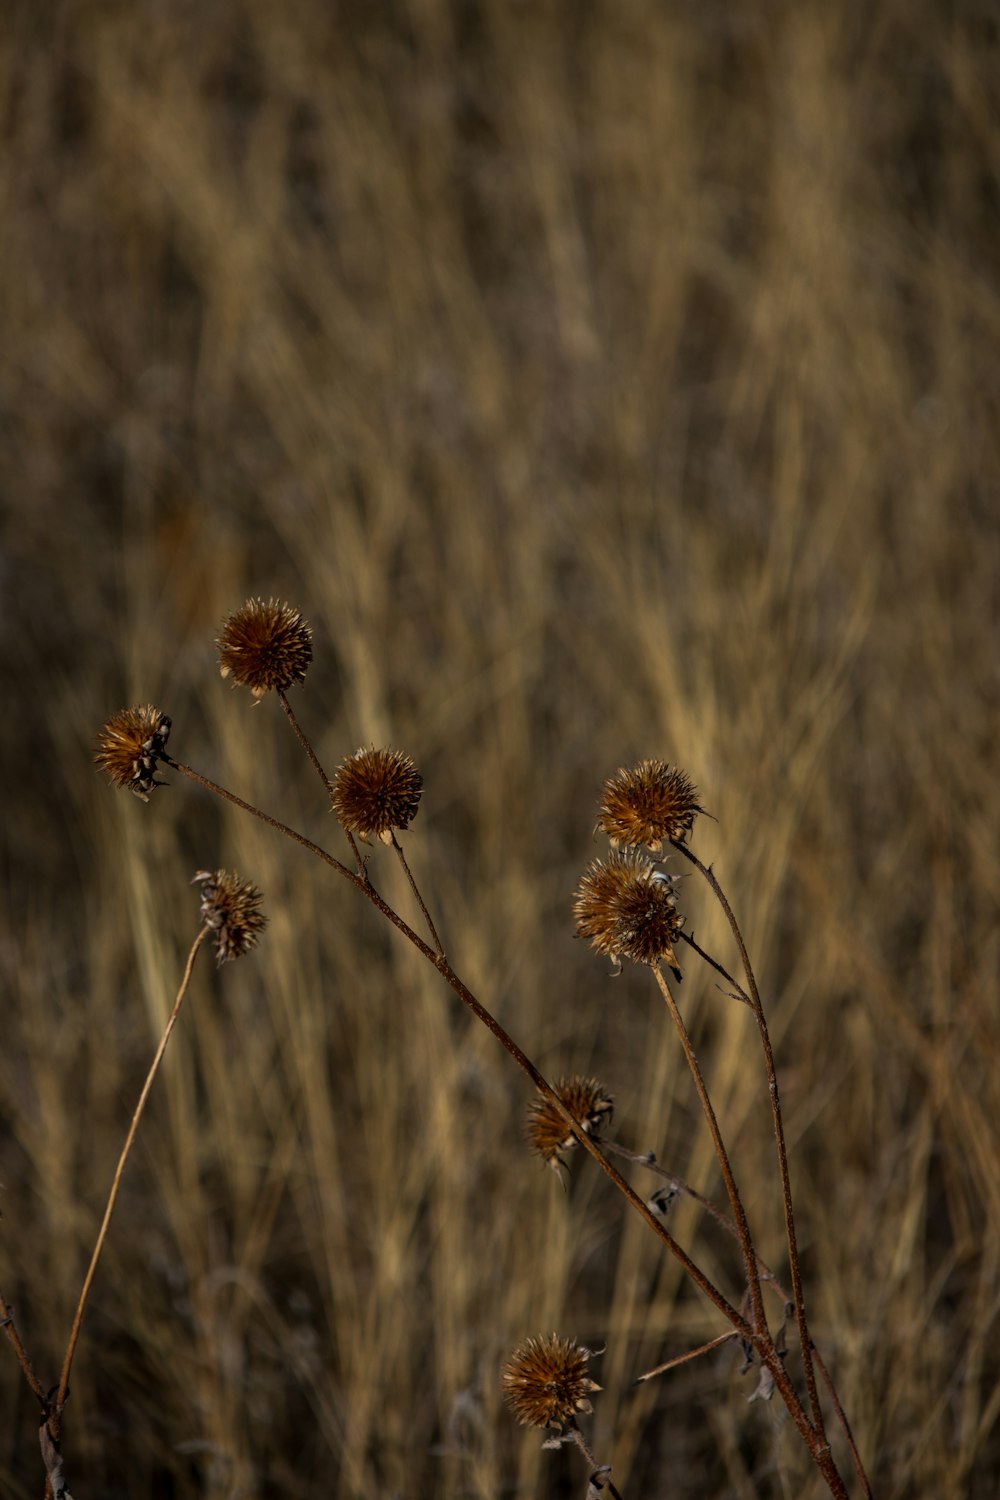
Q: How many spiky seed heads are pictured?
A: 8